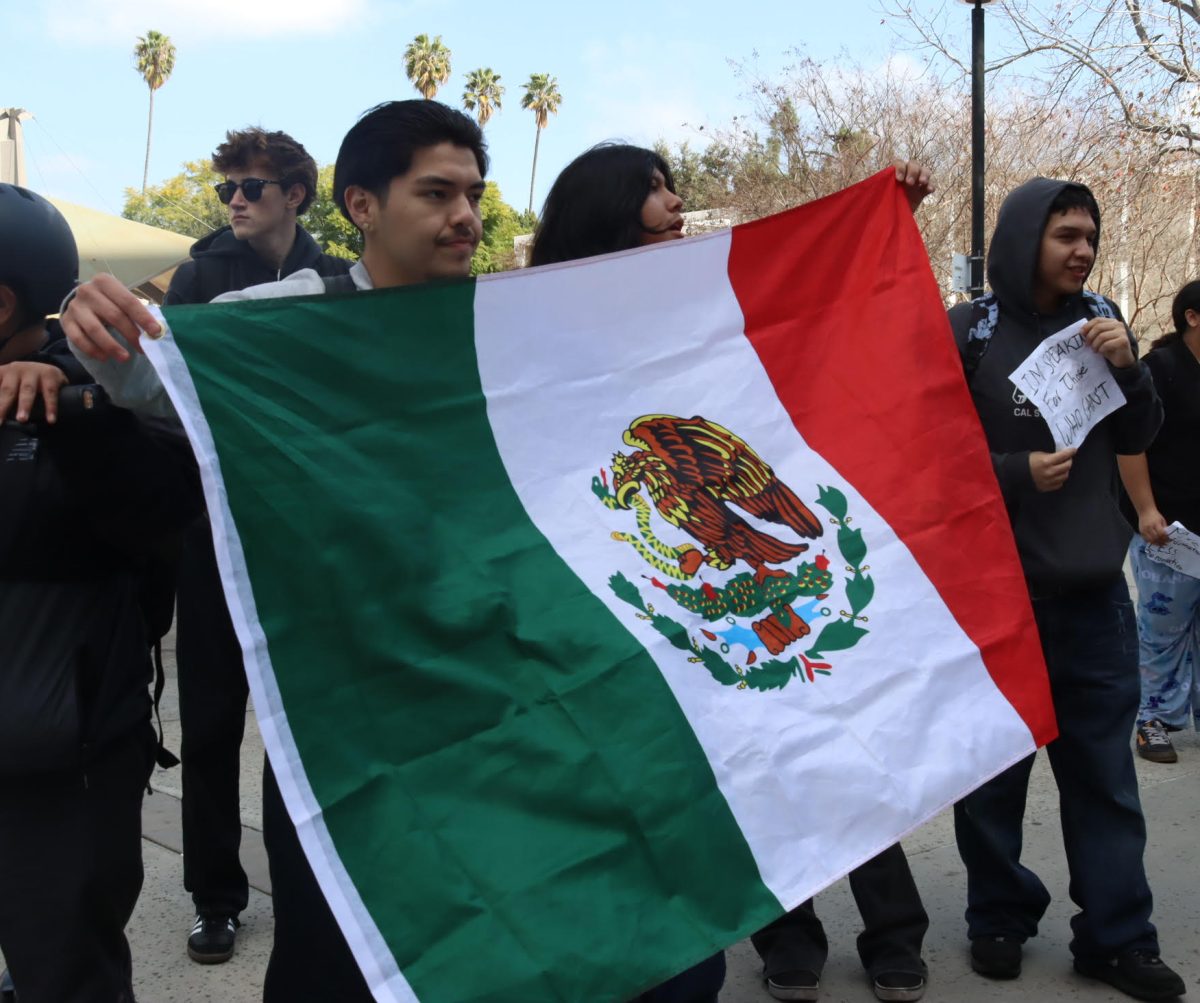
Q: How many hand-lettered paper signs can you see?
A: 2